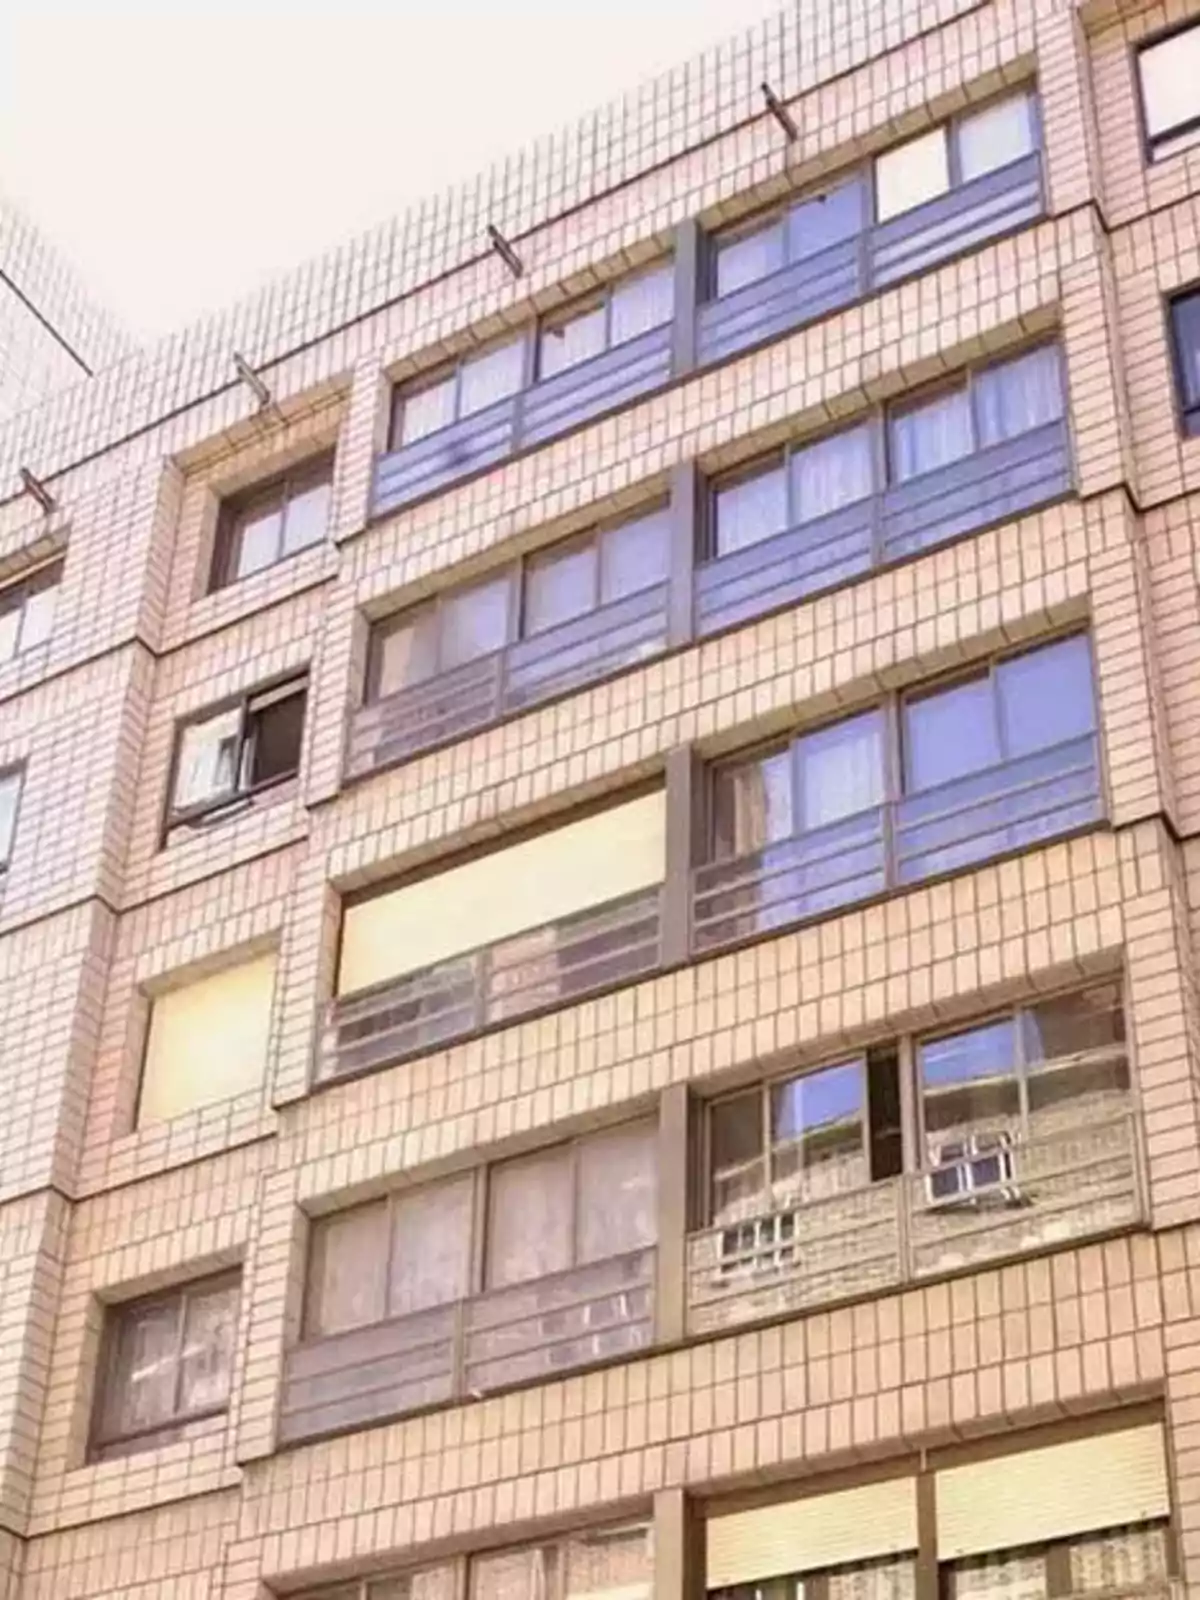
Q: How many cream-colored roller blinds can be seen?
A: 4